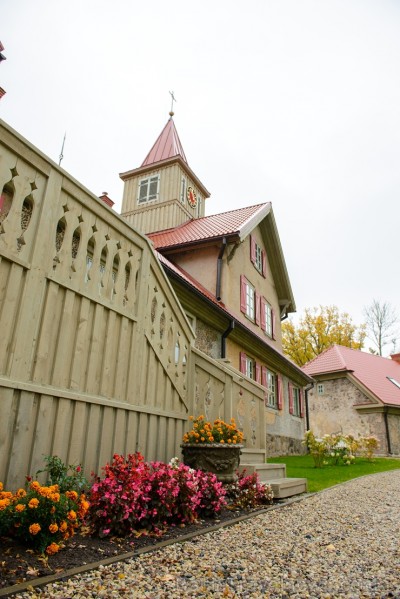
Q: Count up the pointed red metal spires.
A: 1